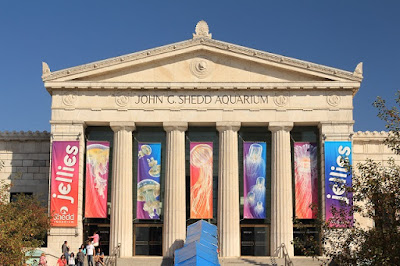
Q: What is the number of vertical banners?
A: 7